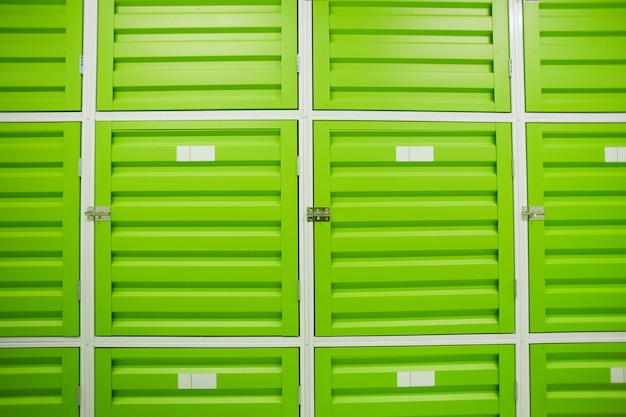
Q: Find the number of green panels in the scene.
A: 12